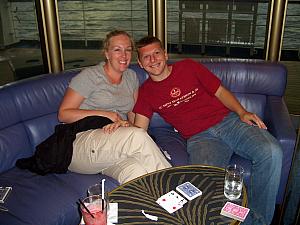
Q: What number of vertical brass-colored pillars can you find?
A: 3